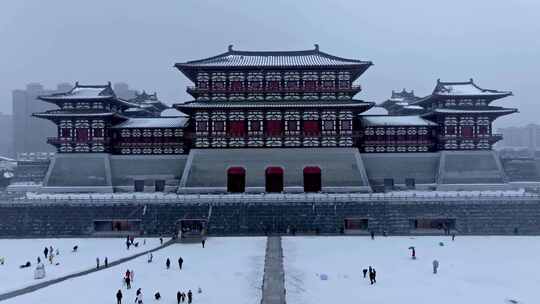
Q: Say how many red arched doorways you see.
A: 3